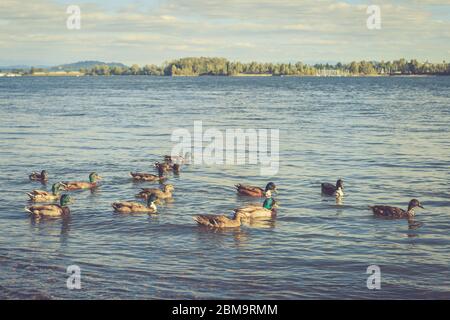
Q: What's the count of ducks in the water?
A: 14